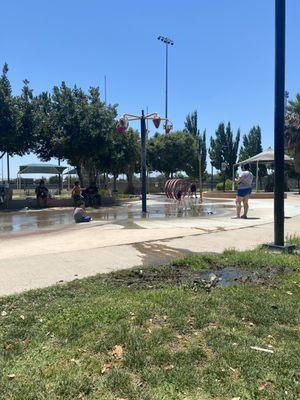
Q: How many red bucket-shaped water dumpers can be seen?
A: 4